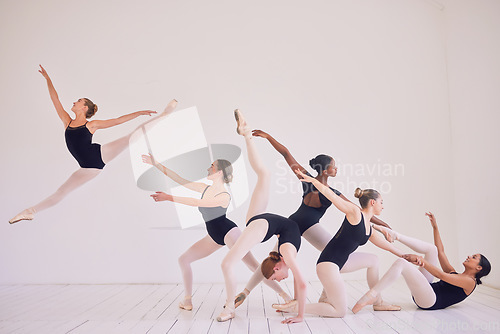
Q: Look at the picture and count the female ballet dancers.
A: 6